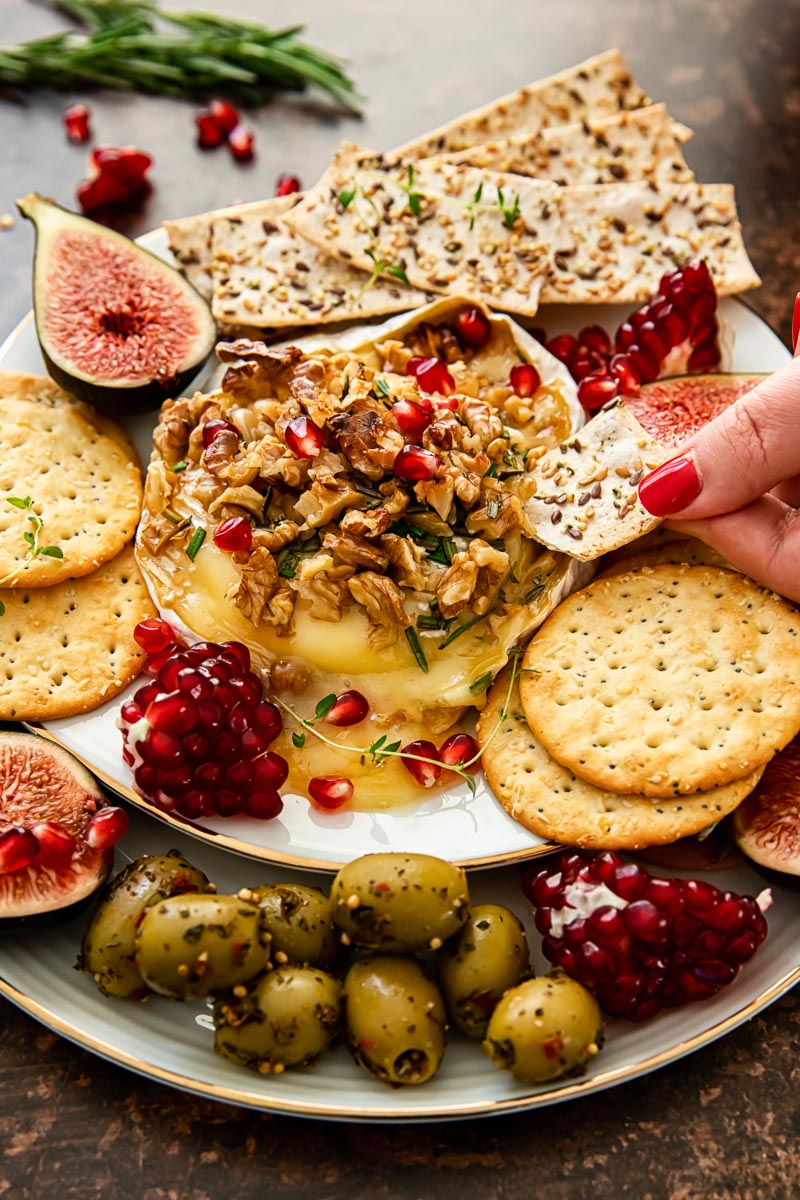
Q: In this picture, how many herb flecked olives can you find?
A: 8